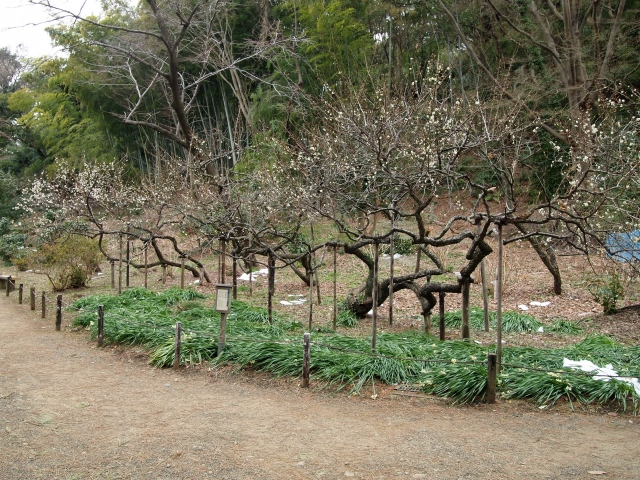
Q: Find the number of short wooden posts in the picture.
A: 9